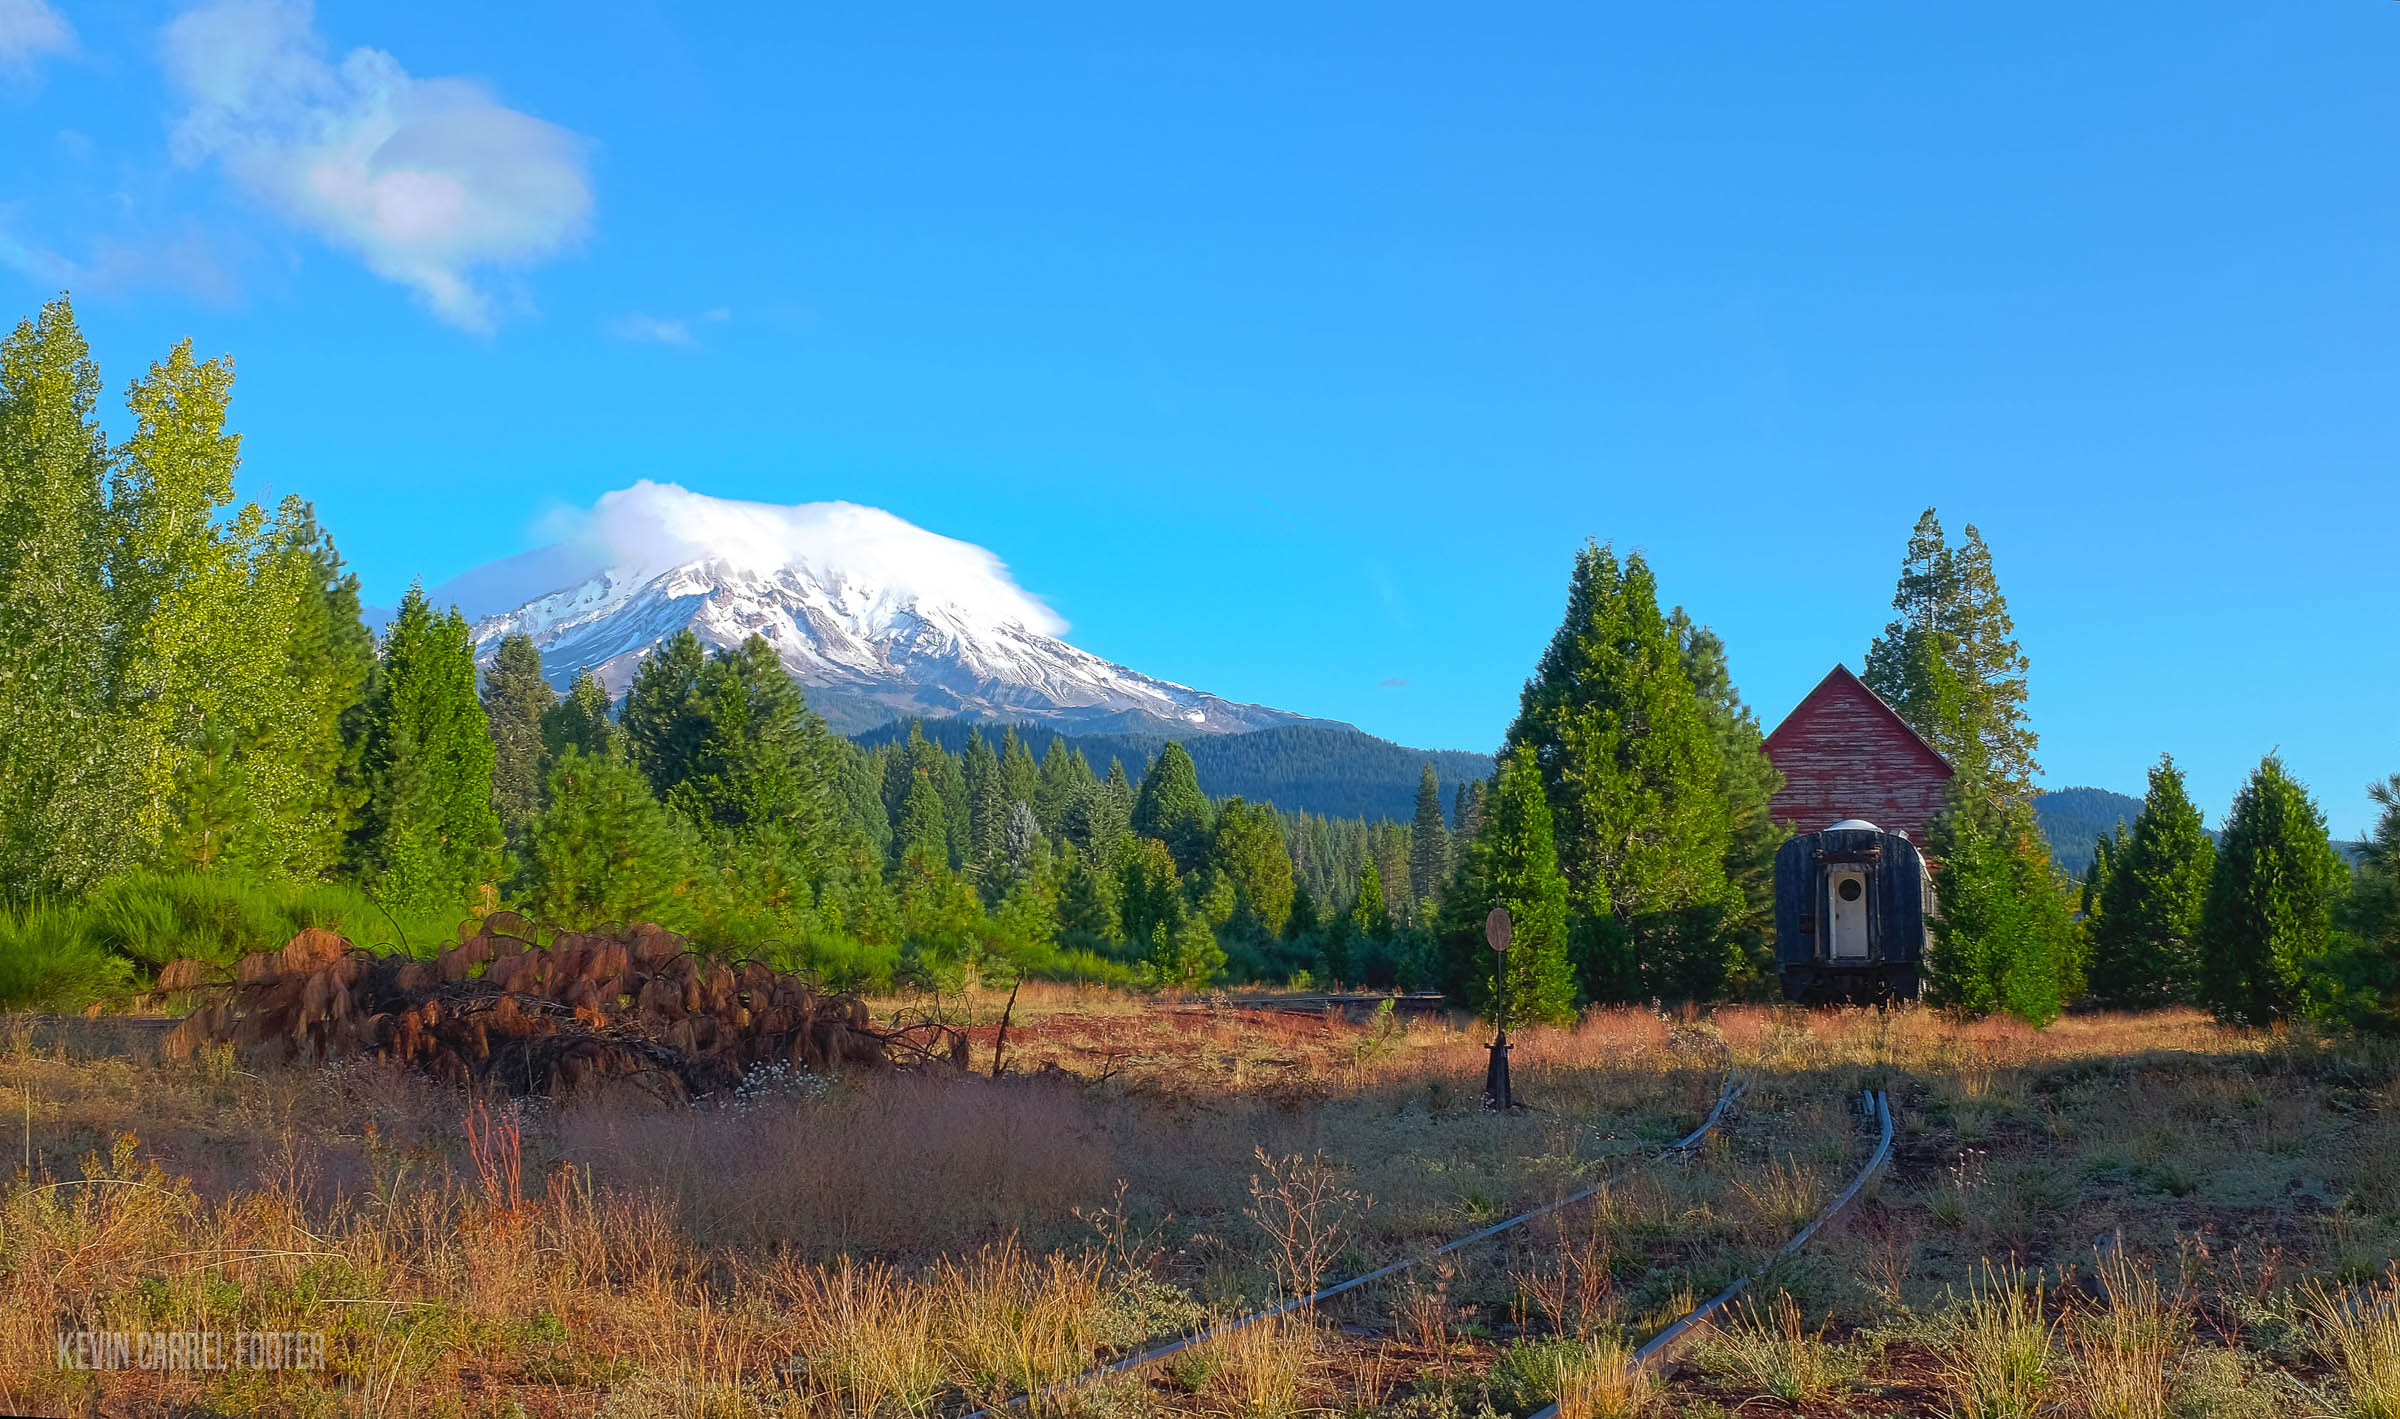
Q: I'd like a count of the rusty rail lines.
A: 2